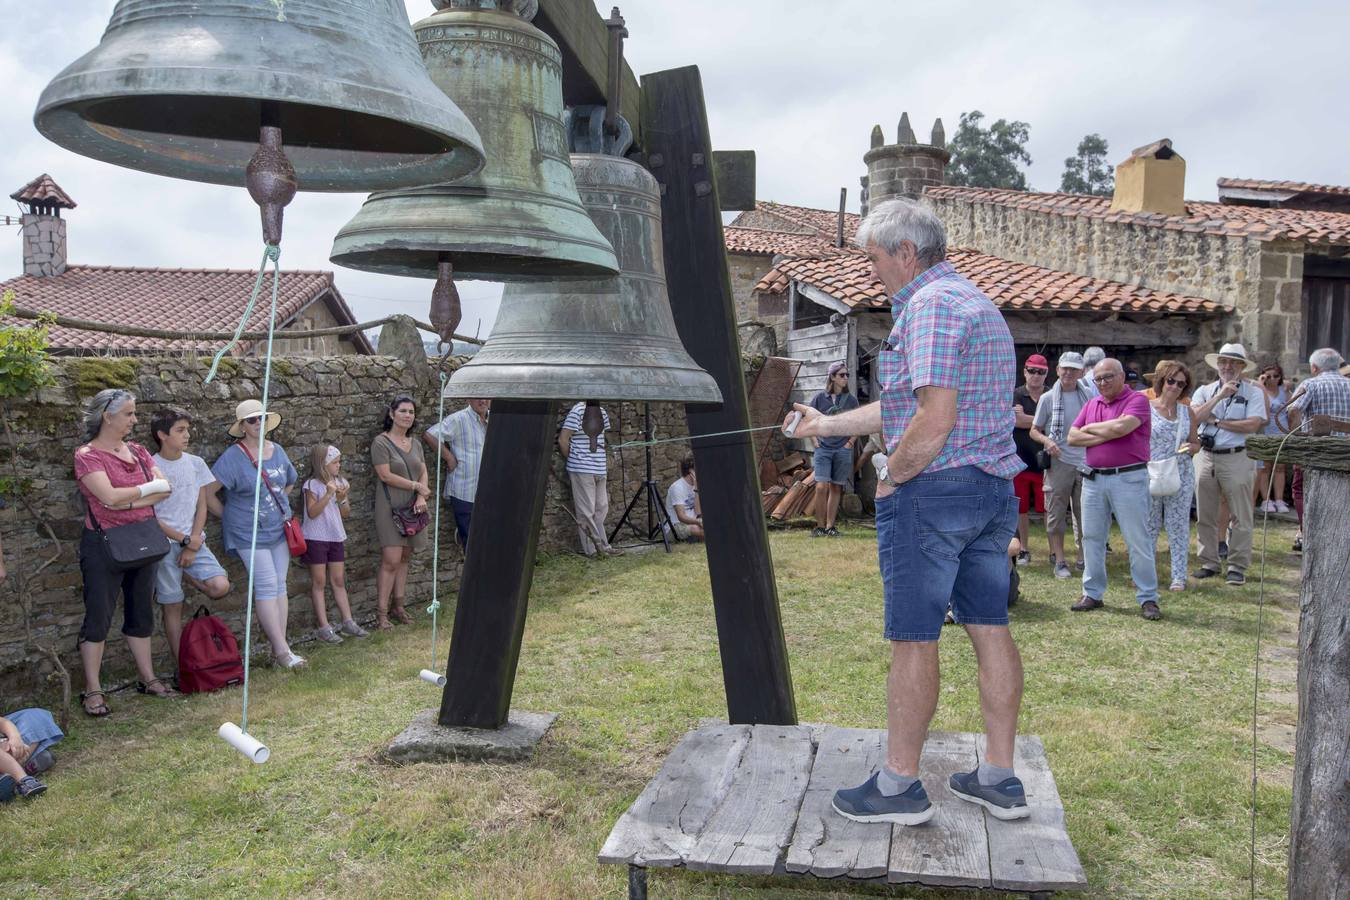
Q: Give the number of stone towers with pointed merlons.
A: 1